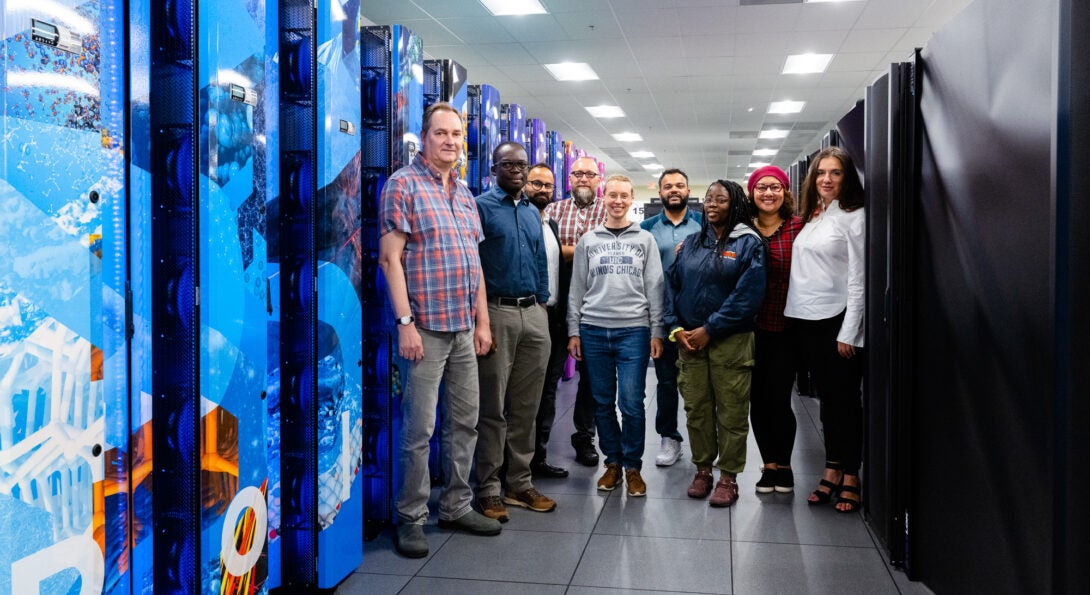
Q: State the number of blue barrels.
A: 0